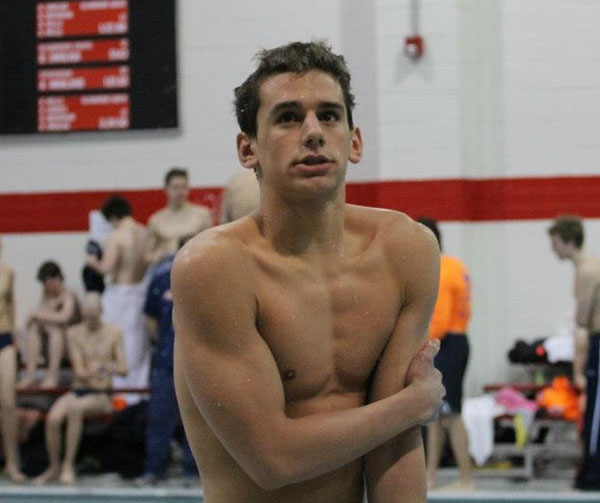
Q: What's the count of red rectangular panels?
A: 4